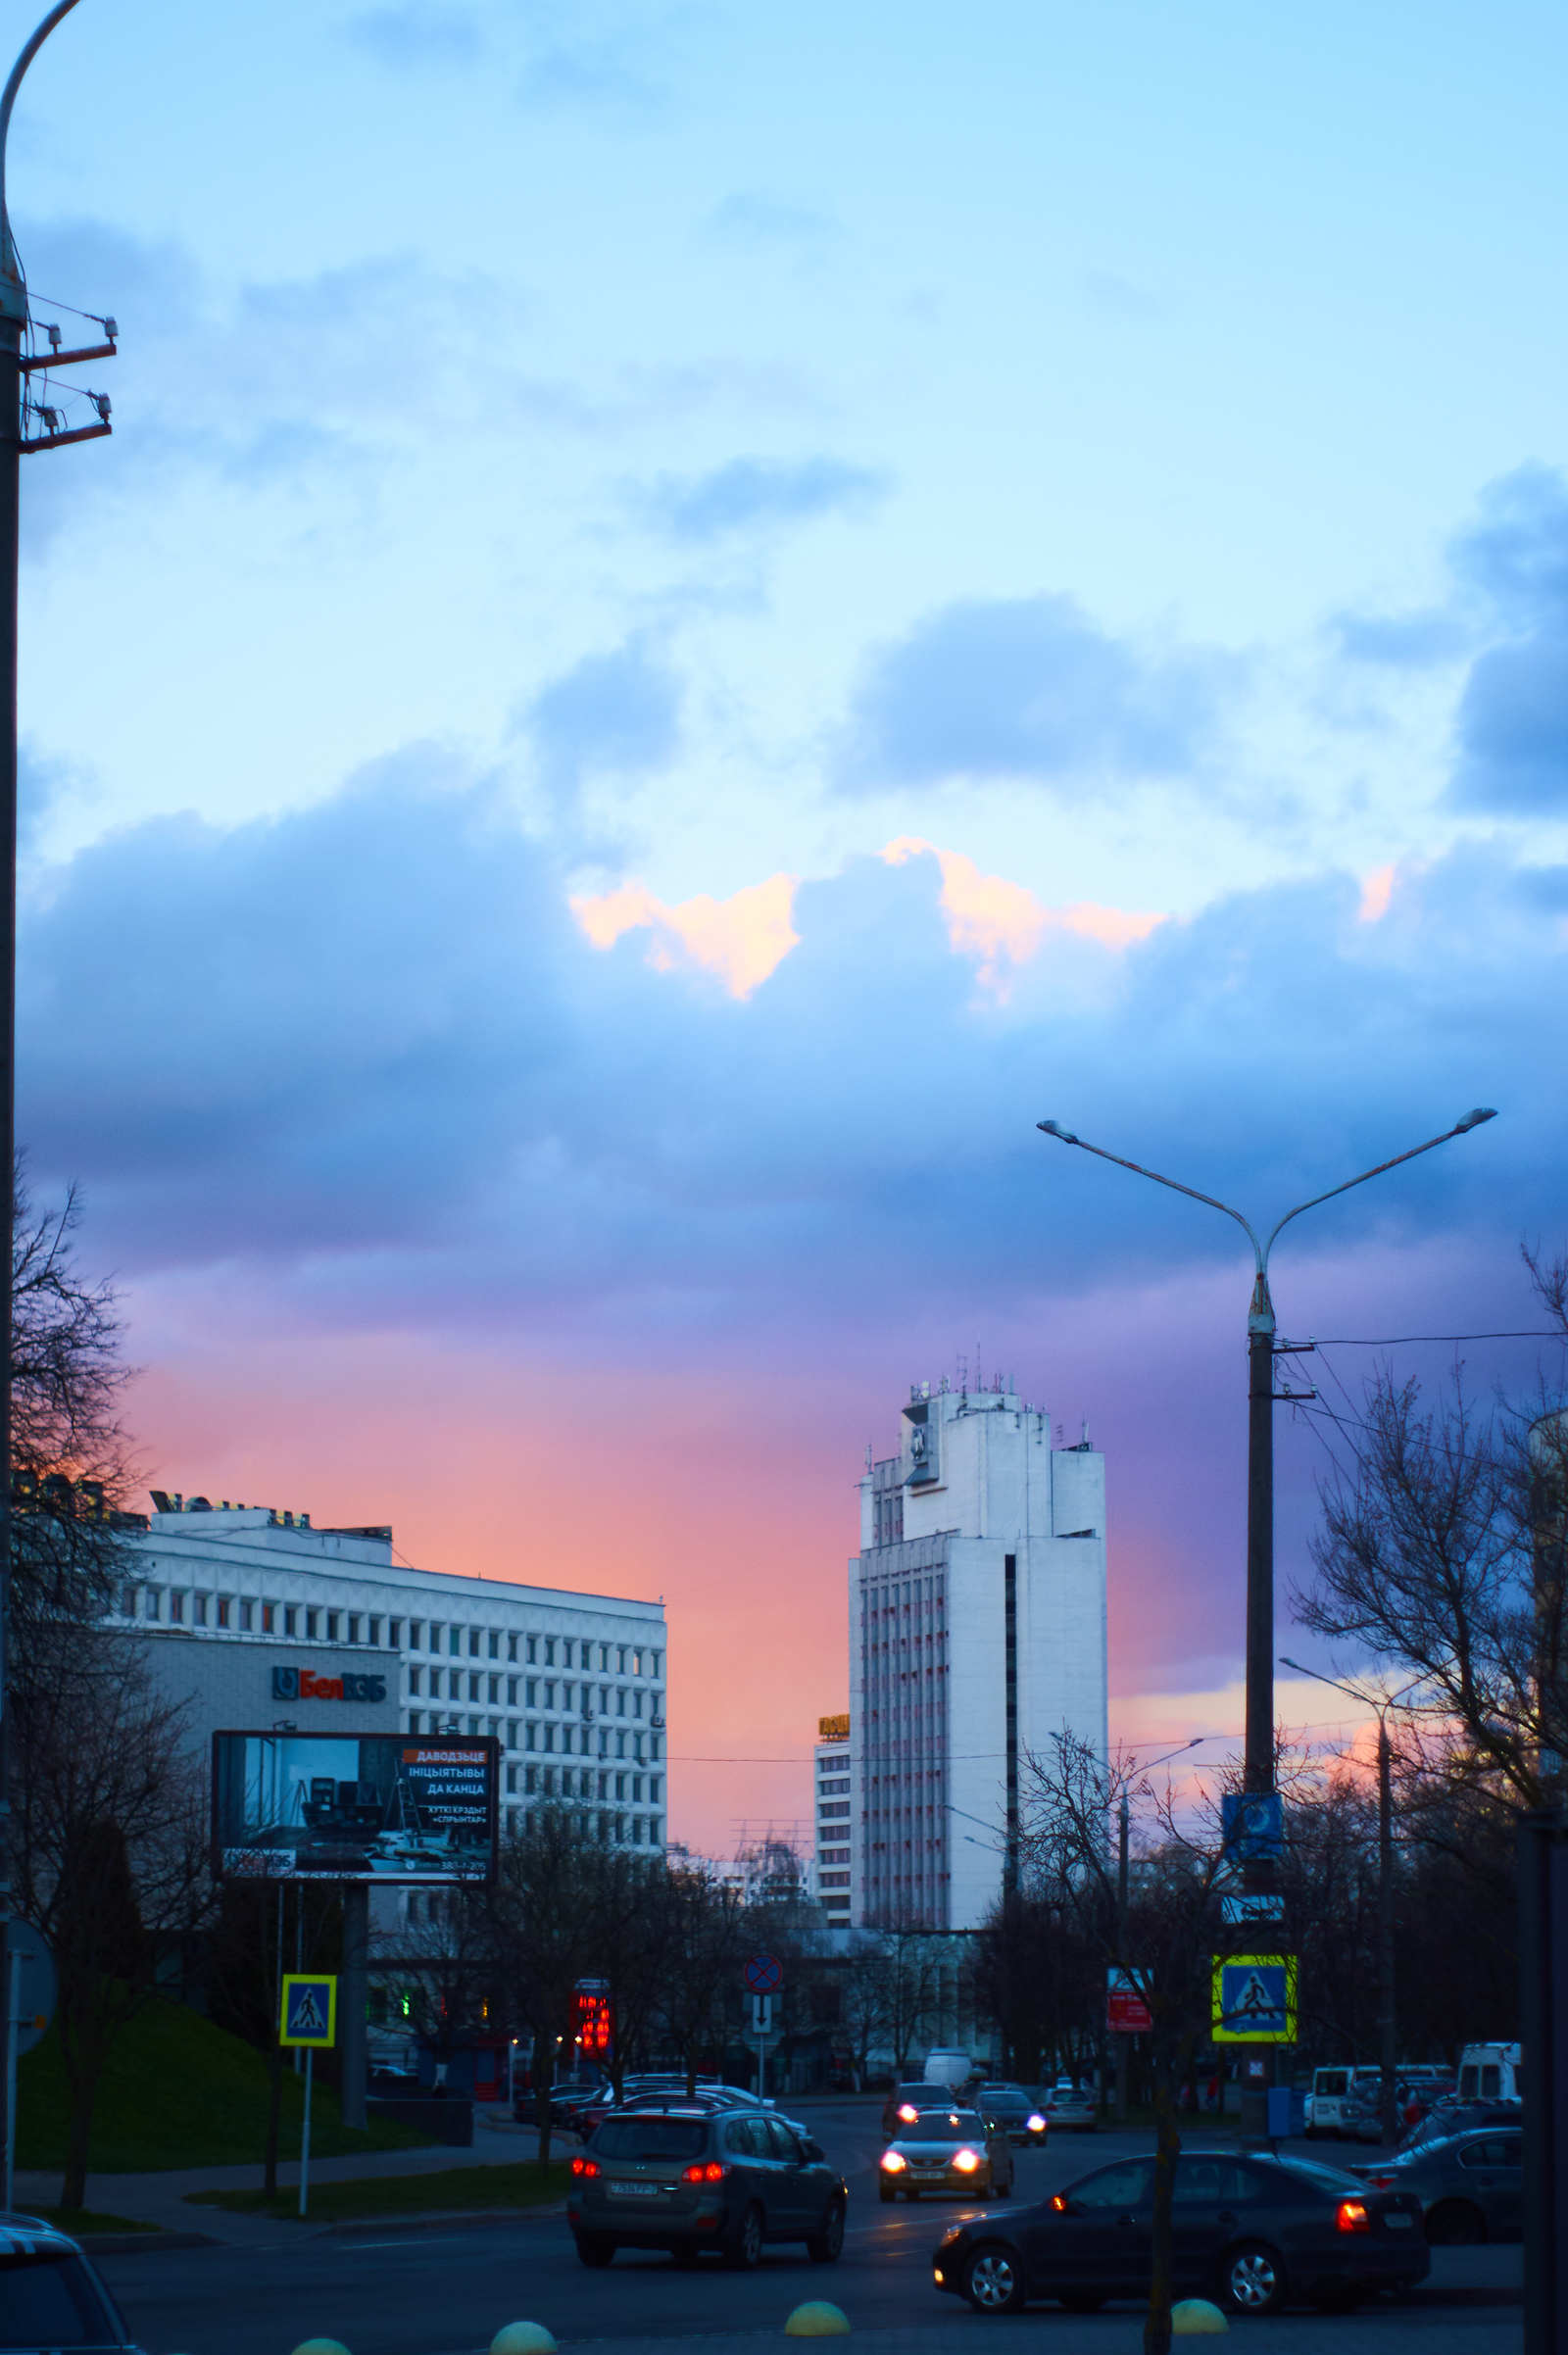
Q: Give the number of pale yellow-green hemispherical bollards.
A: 4